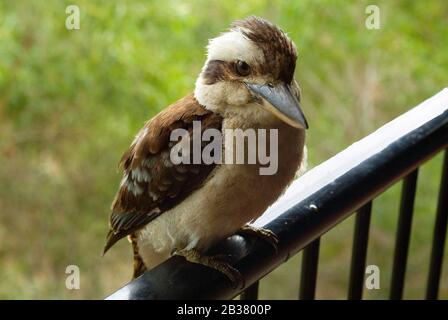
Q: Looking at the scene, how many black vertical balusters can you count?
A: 5